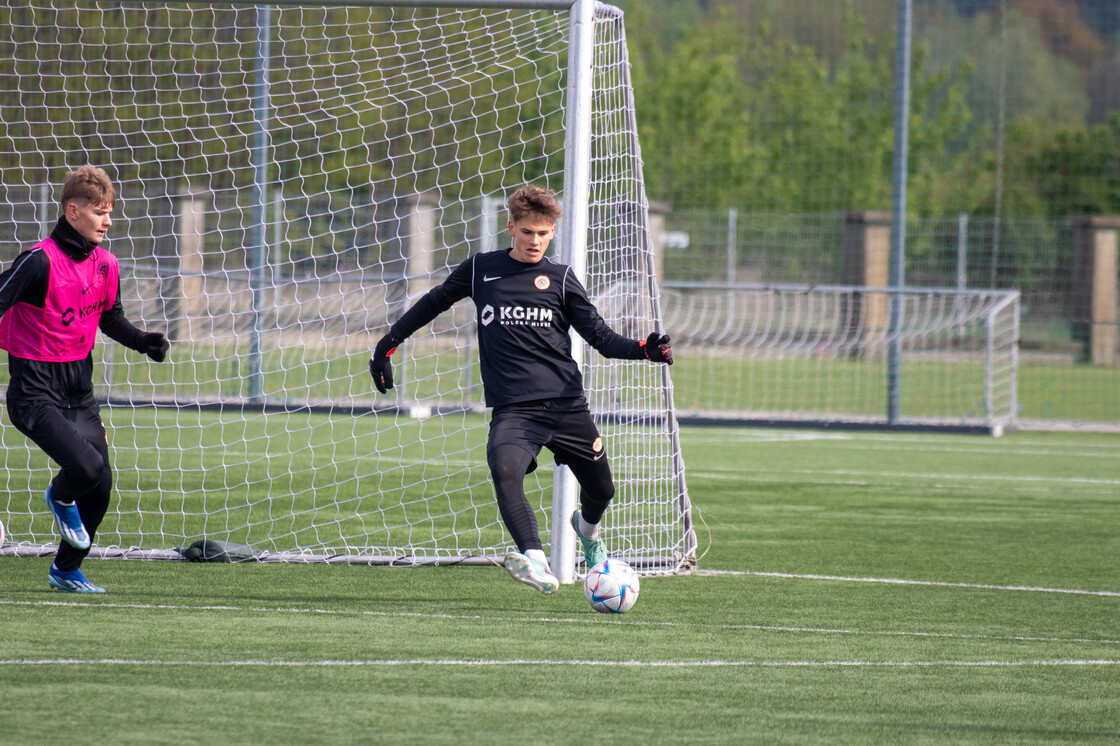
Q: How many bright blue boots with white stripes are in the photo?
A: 2